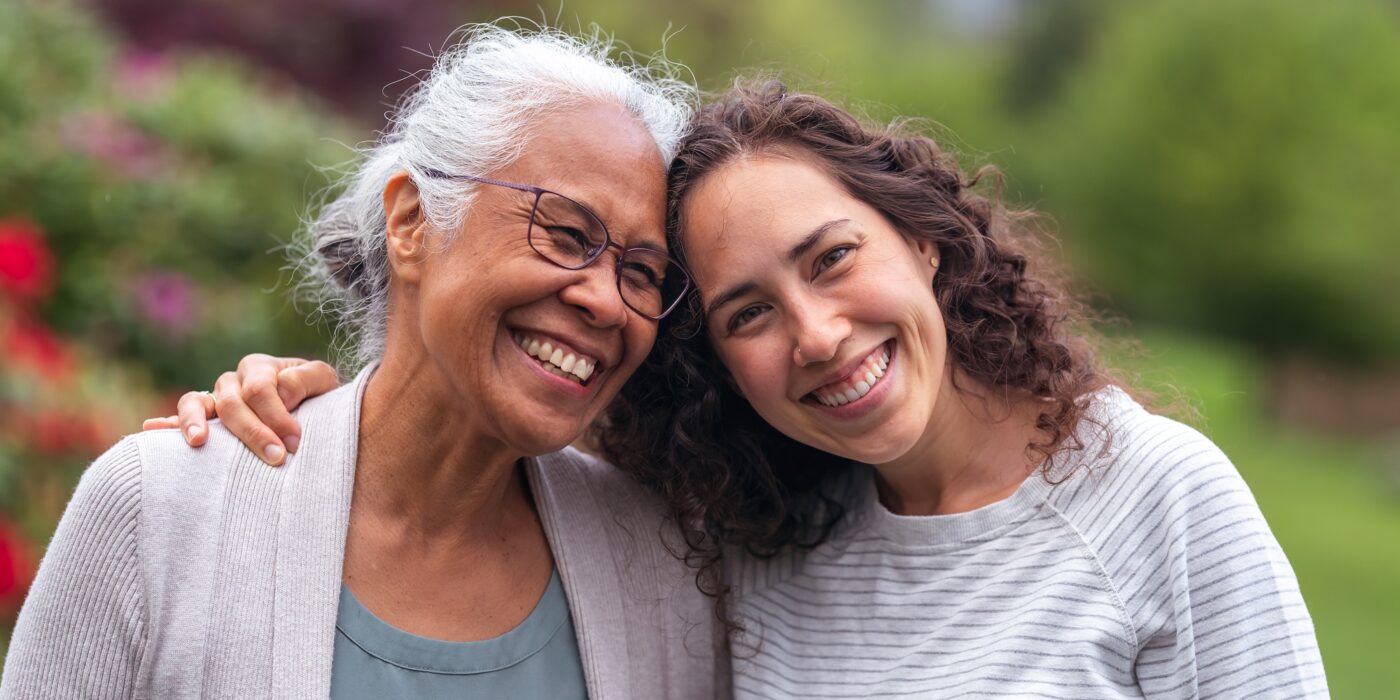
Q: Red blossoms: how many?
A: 4